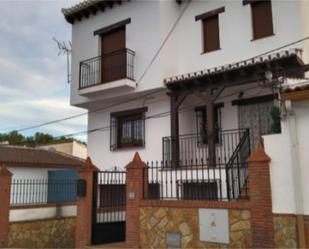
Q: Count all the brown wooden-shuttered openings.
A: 3